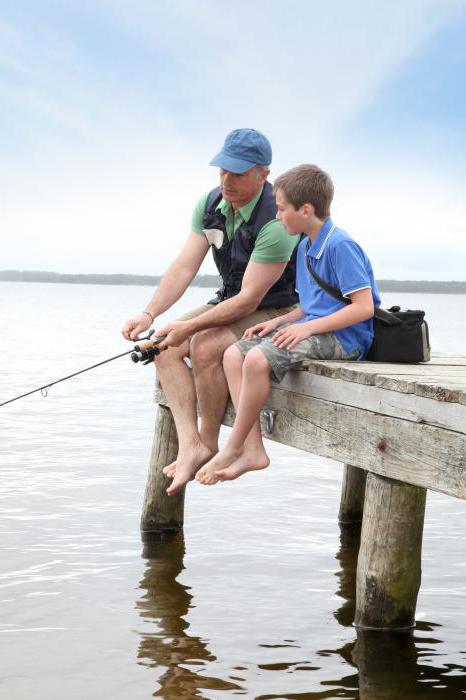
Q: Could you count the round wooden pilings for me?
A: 3